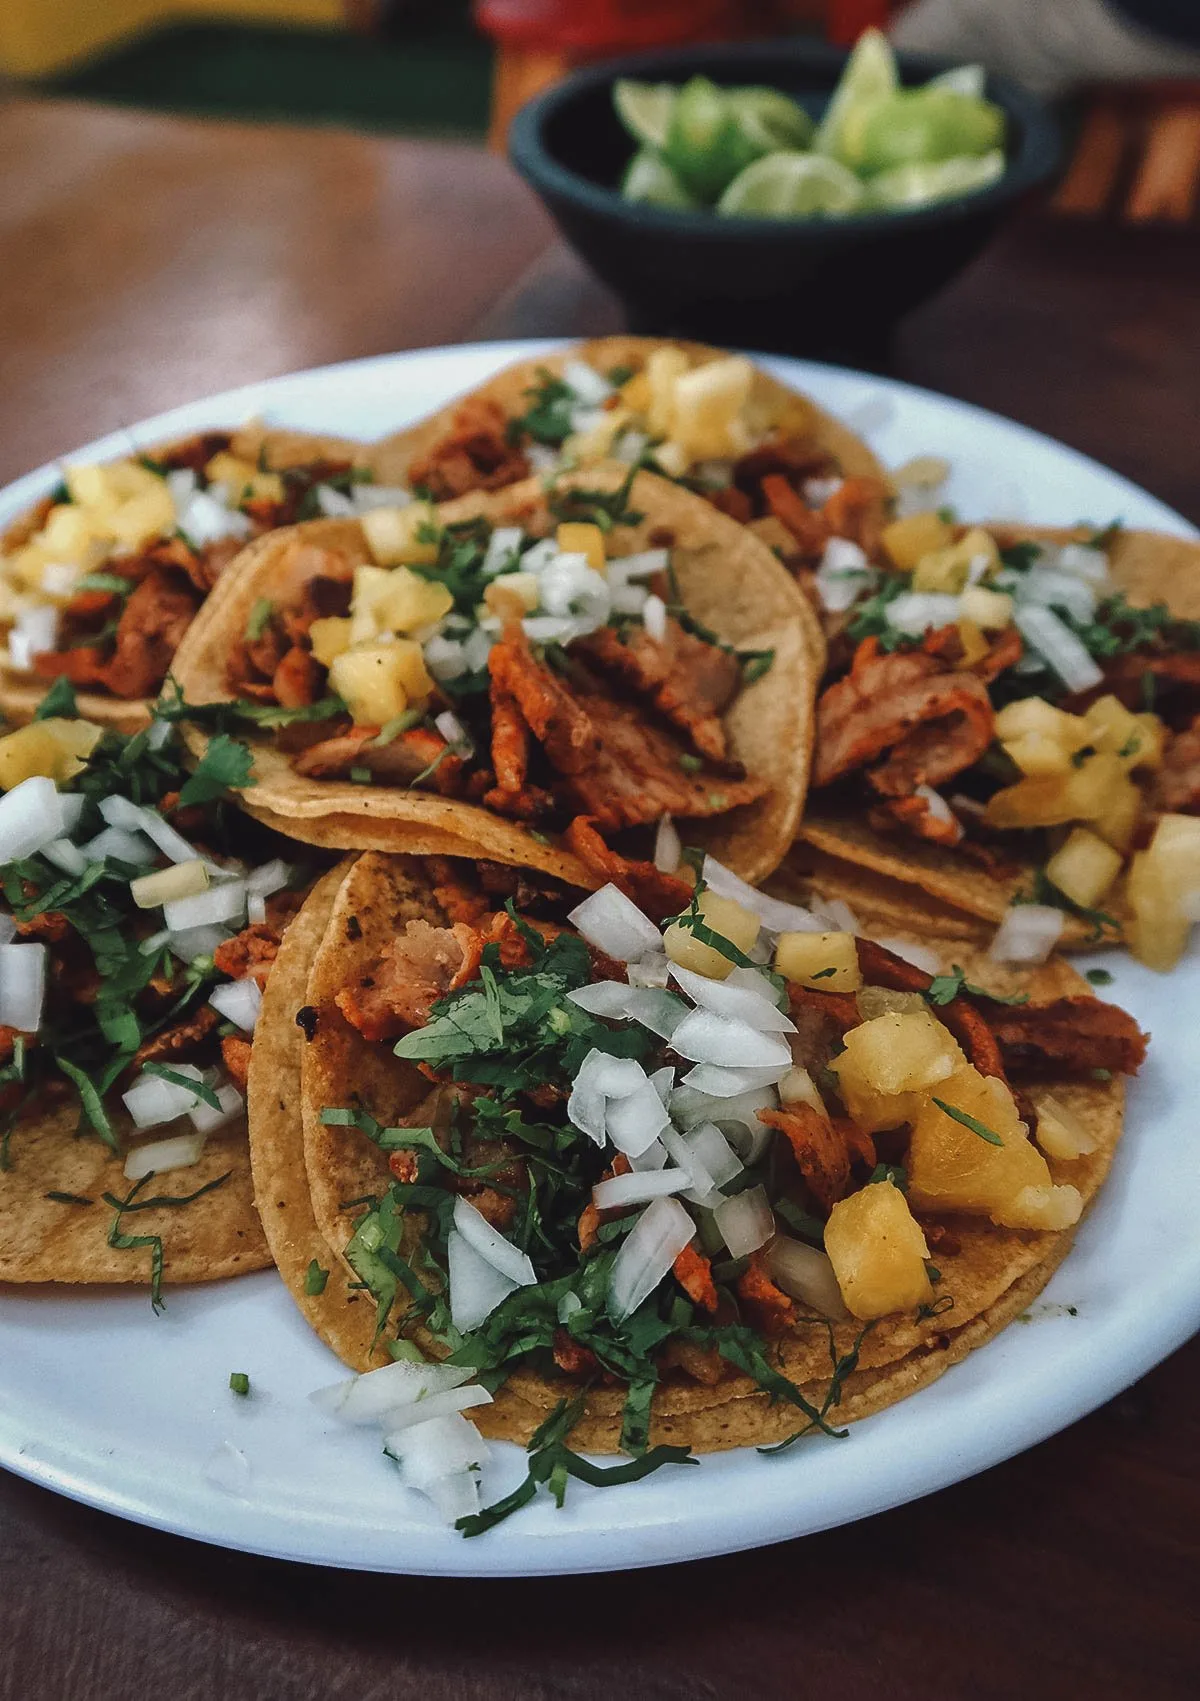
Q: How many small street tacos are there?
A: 6